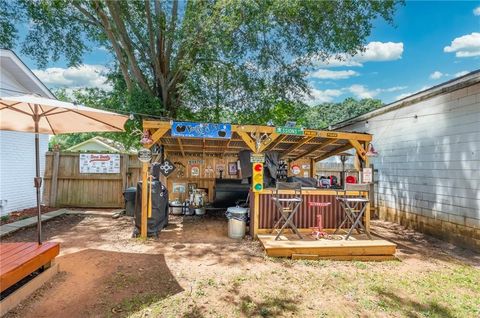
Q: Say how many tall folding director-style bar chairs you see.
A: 2